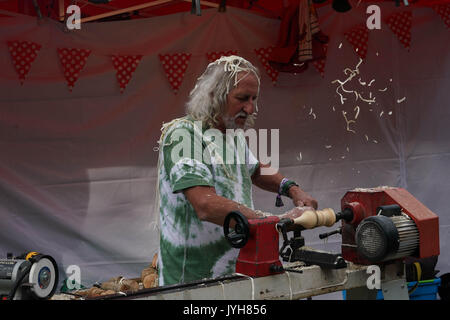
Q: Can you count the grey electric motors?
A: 1